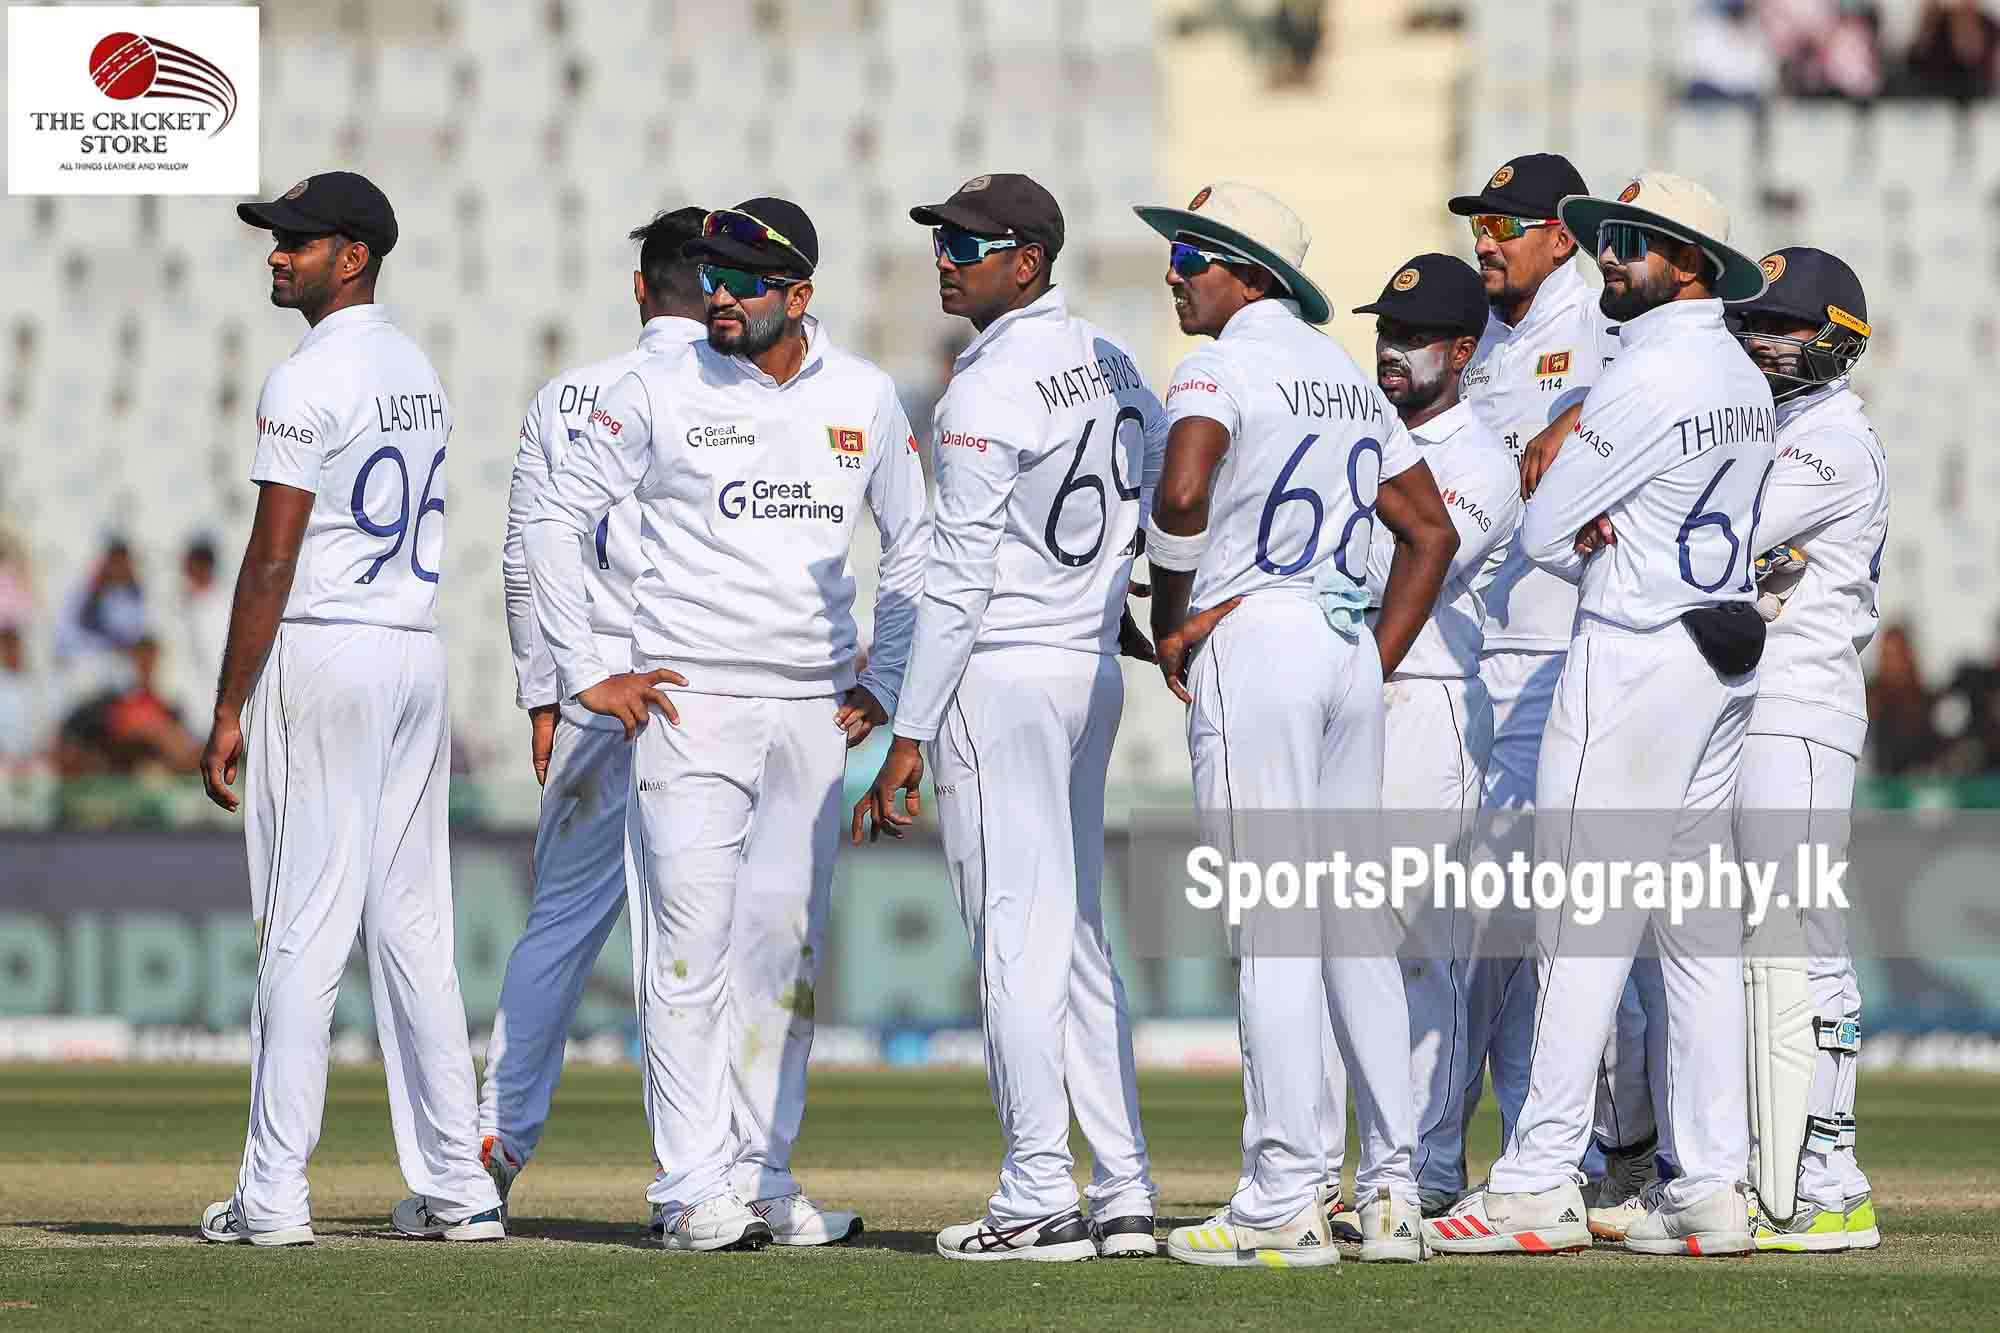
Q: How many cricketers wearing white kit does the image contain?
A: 9